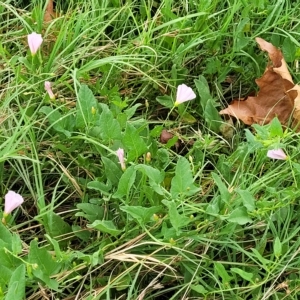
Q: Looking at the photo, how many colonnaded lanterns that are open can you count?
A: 0